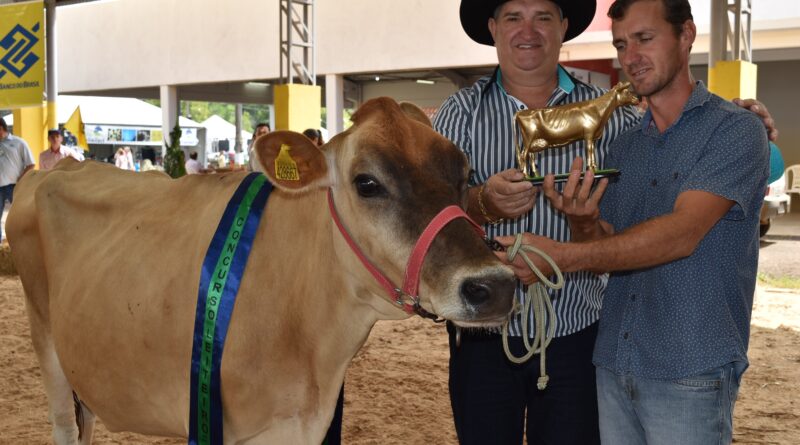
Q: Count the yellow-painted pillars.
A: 3